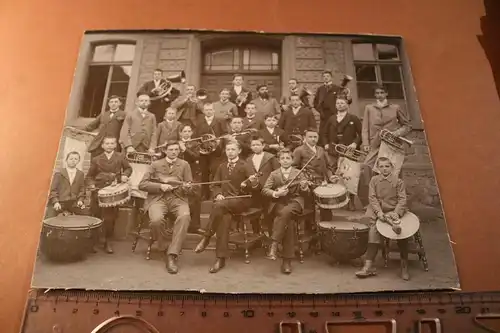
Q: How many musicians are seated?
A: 4